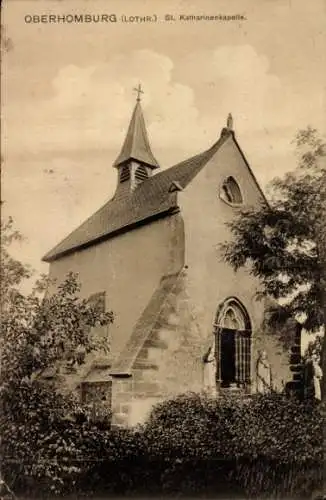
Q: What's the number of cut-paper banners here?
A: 0